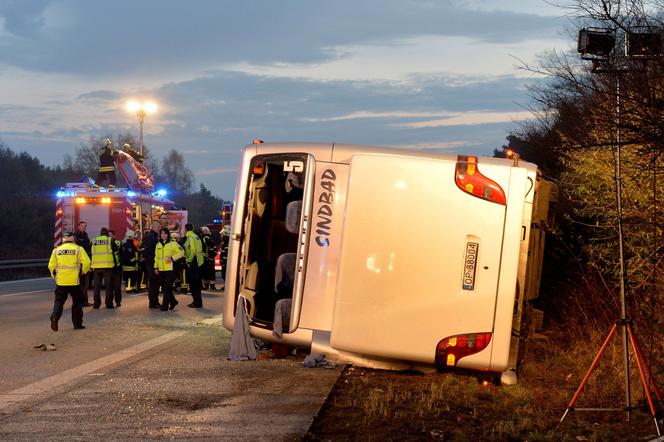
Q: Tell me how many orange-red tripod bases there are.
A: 1